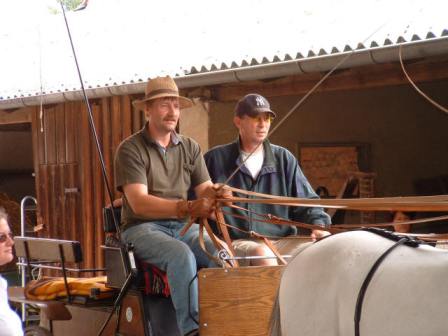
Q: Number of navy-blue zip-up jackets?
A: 1